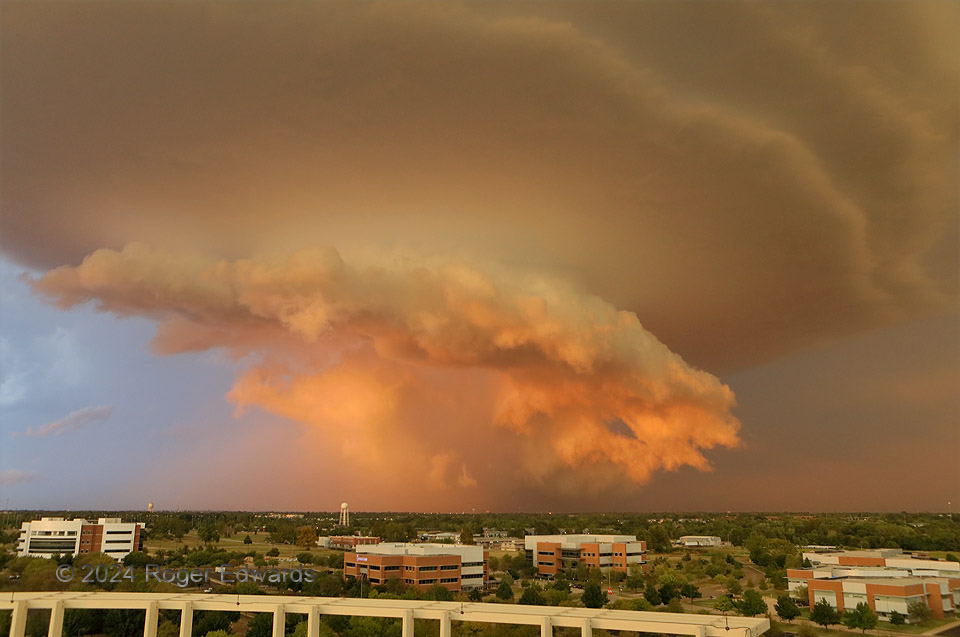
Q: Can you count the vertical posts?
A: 11